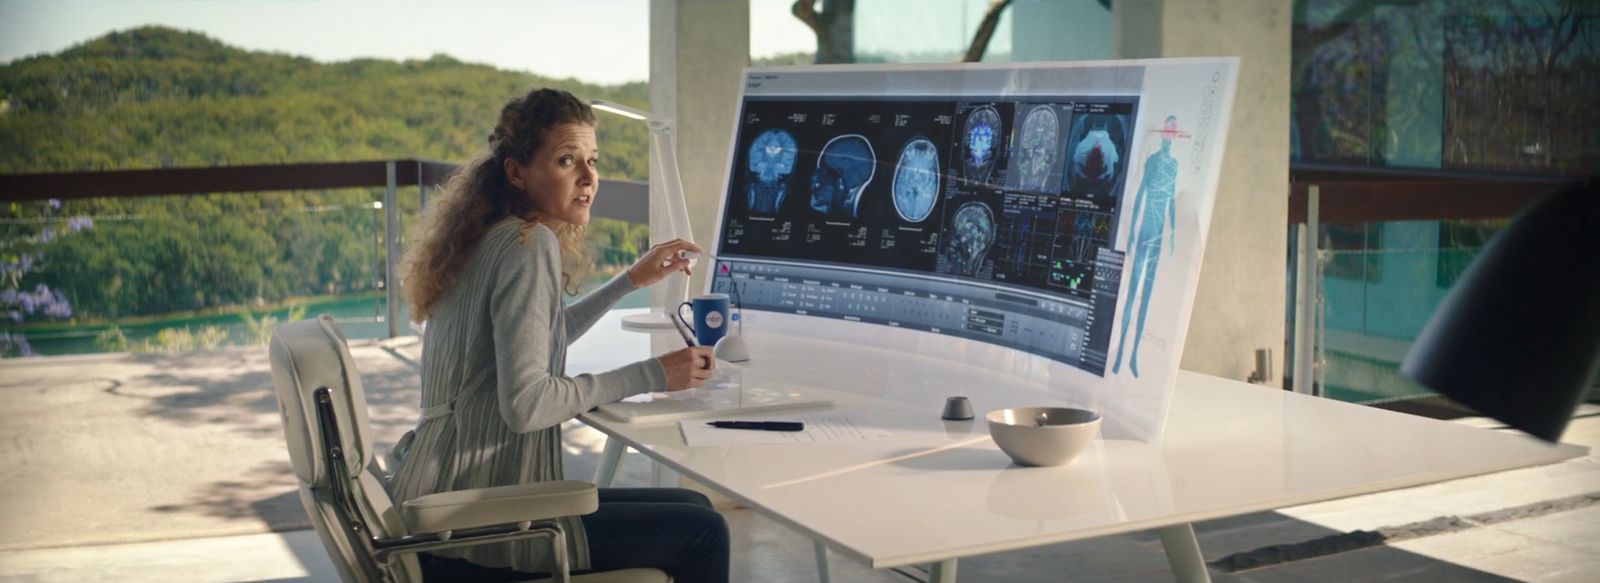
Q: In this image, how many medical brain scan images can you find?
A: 7